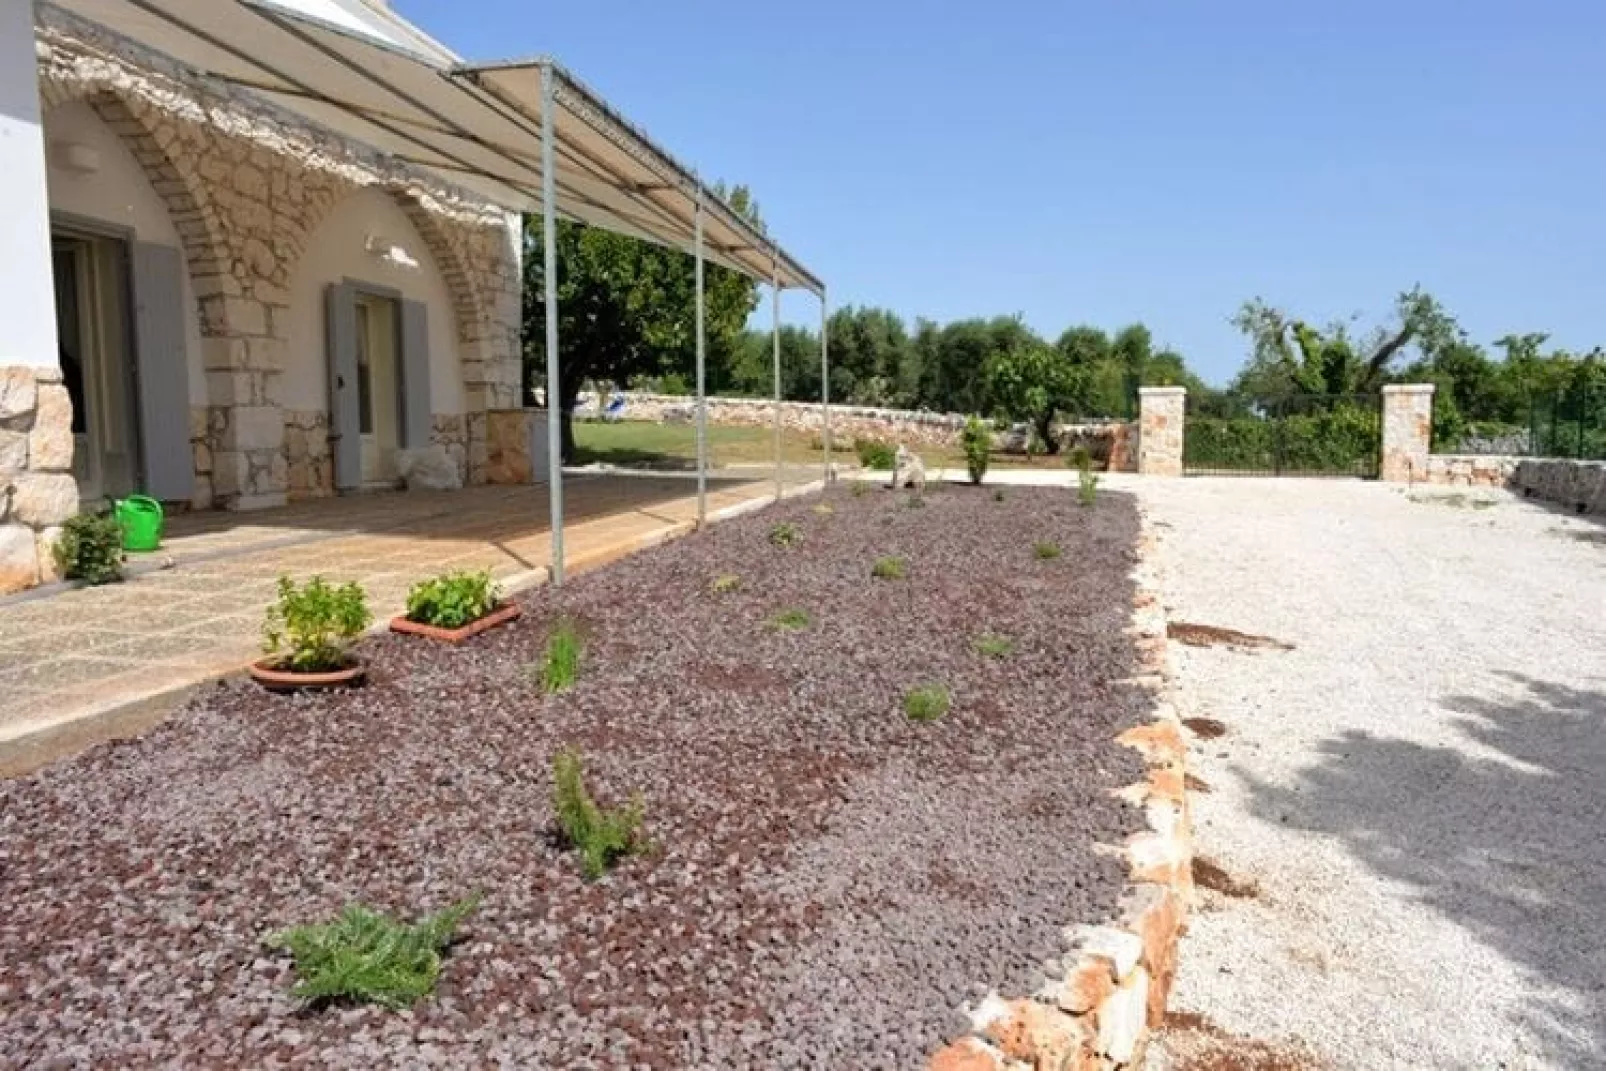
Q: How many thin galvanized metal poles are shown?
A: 4